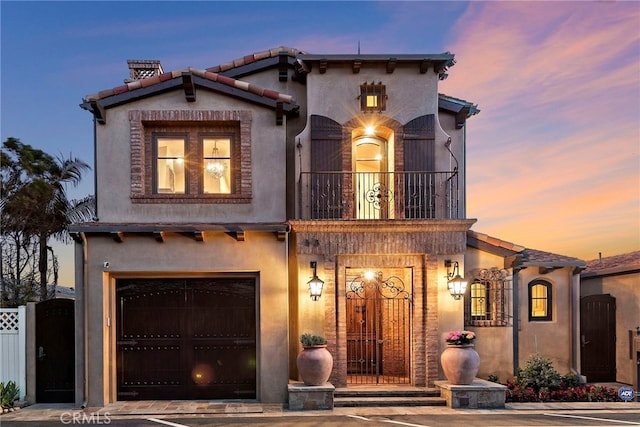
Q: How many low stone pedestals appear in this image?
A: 2